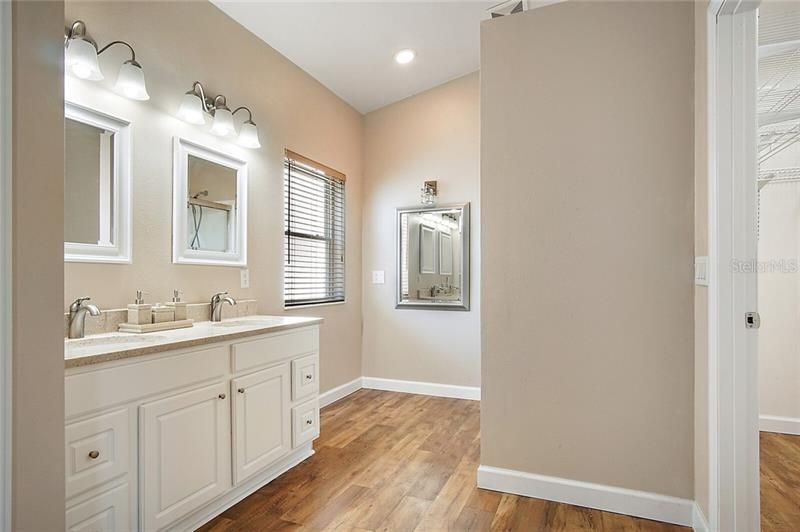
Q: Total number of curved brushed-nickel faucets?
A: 2